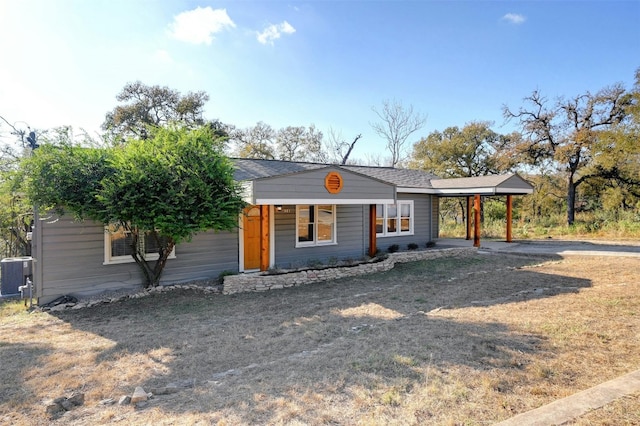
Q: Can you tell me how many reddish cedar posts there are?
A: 5